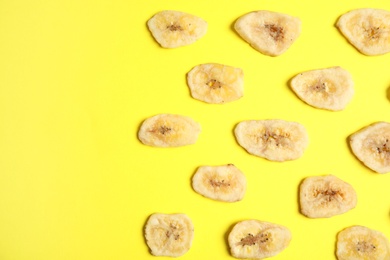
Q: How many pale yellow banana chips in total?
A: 13